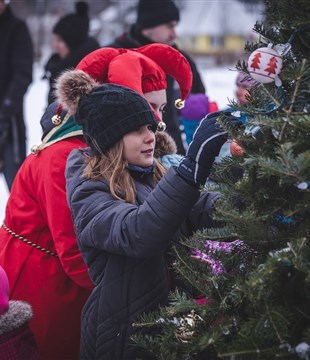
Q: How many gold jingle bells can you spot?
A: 4